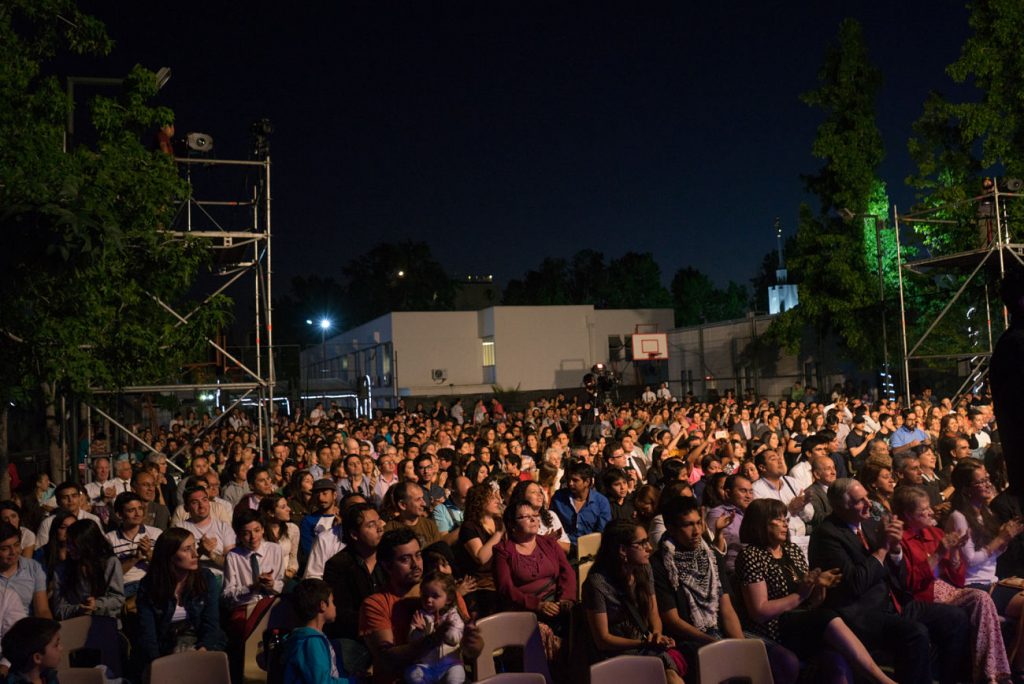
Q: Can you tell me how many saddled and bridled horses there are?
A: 0